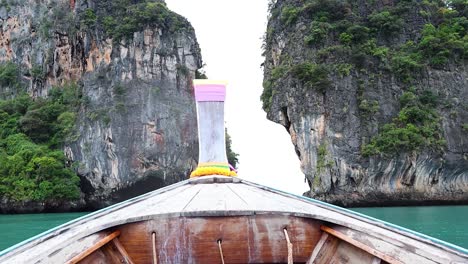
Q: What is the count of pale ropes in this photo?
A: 3